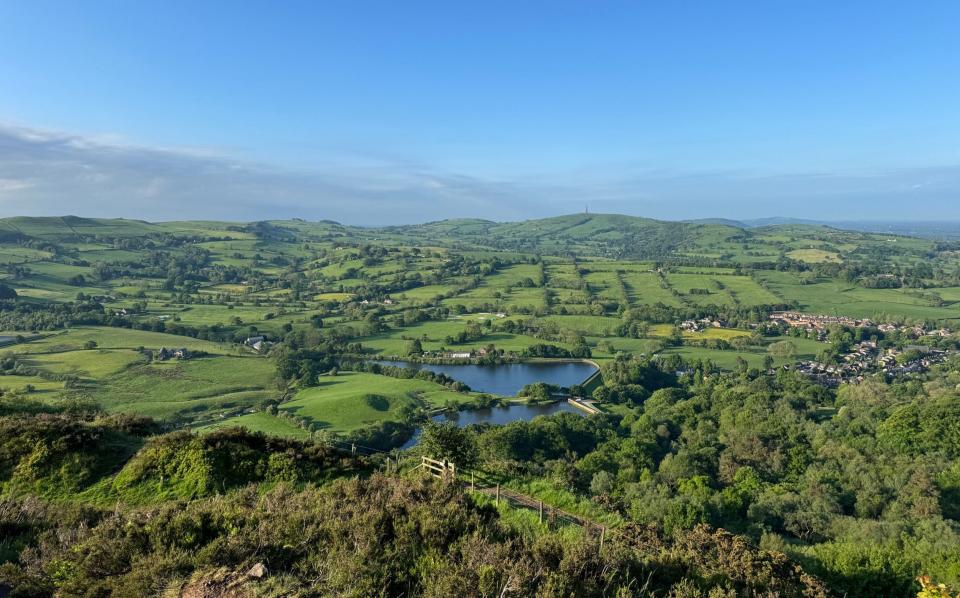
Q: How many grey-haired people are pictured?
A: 0